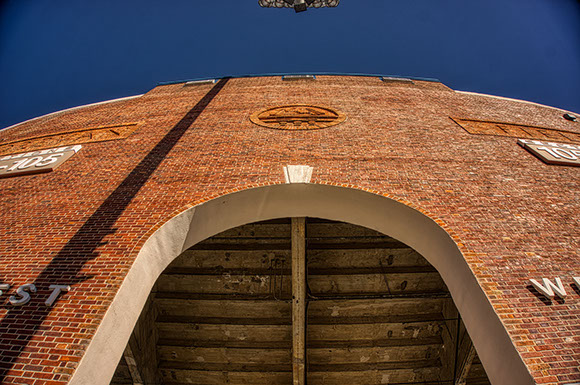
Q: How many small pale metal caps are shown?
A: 3